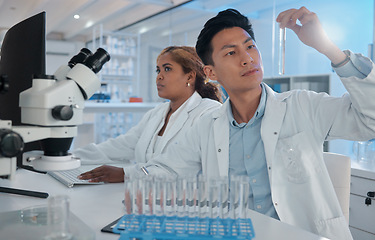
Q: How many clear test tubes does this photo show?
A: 13